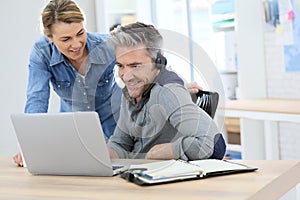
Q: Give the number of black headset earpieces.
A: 1